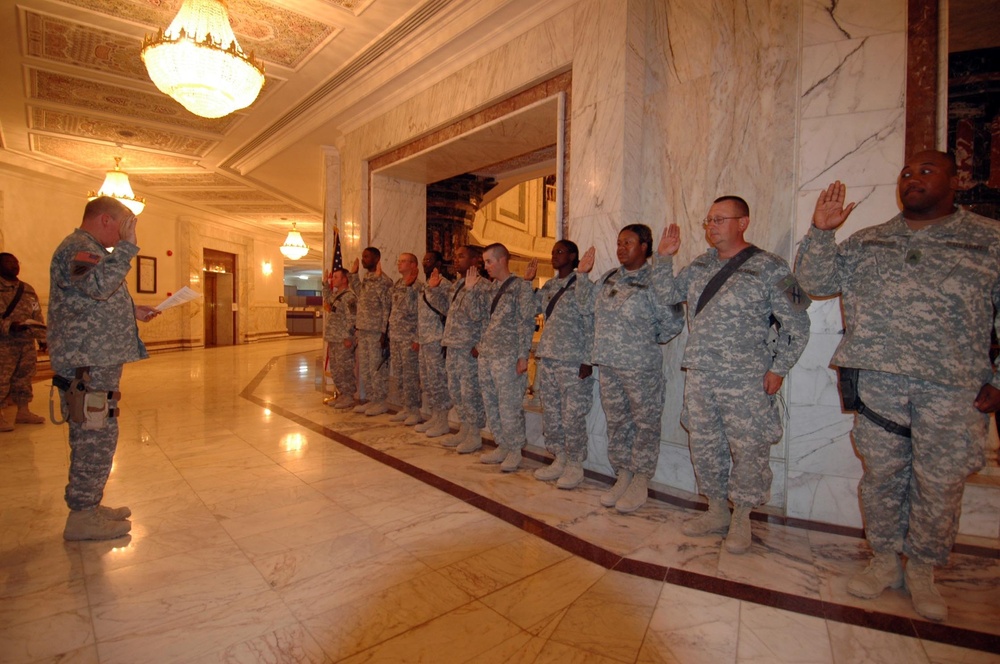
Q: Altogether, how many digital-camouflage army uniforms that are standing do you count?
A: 12